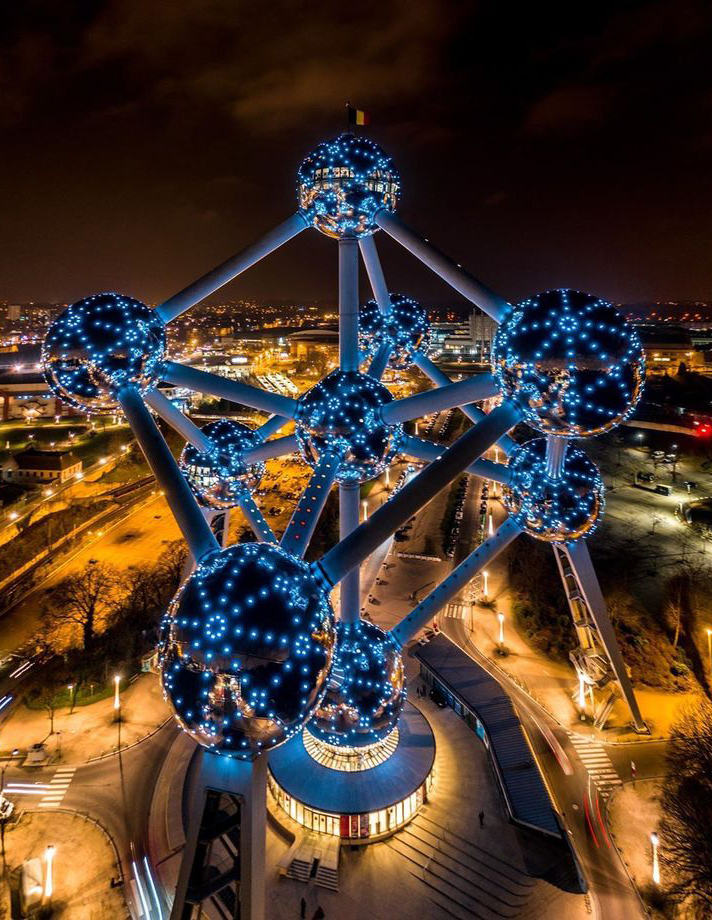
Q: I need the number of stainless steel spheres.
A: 9